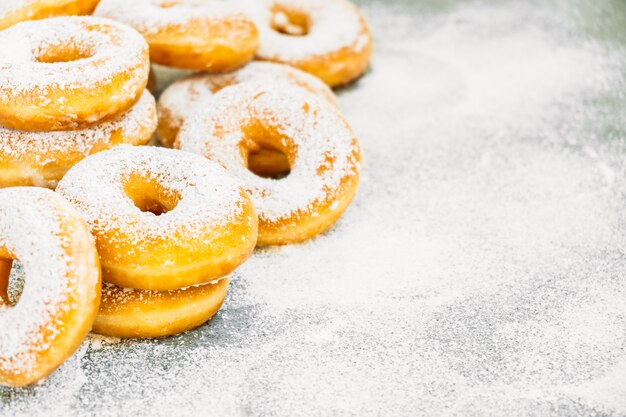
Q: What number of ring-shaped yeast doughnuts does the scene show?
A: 10